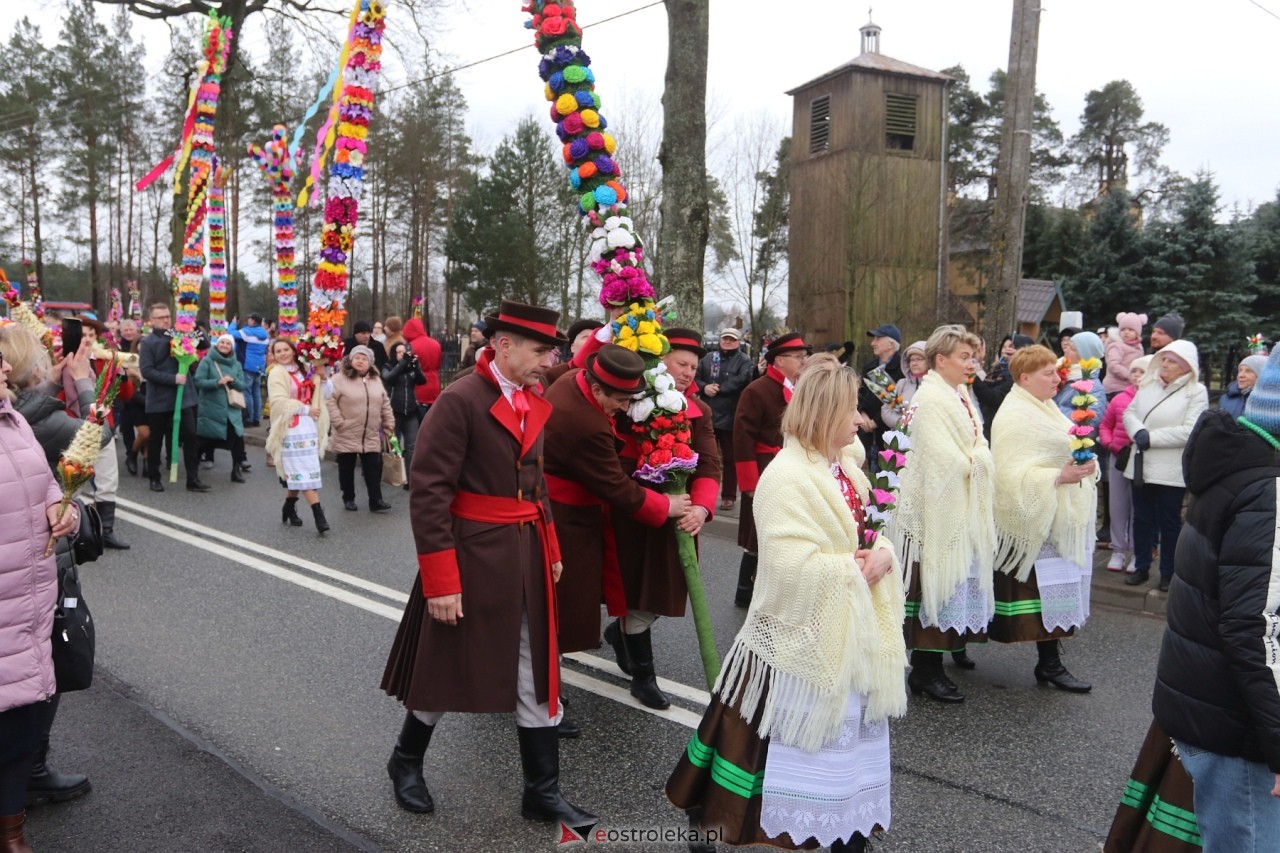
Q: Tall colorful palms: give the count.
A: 5